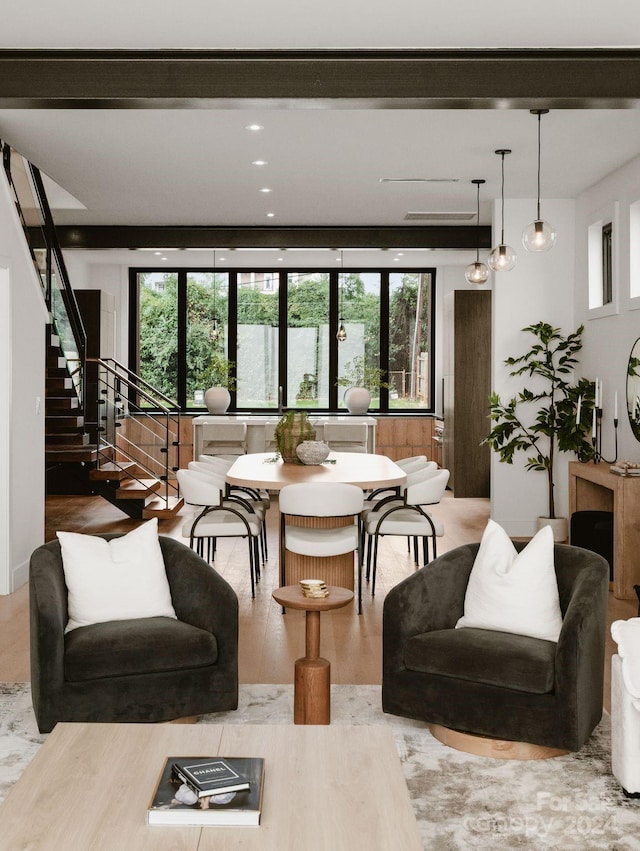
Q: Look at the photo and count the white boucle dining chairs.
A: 7